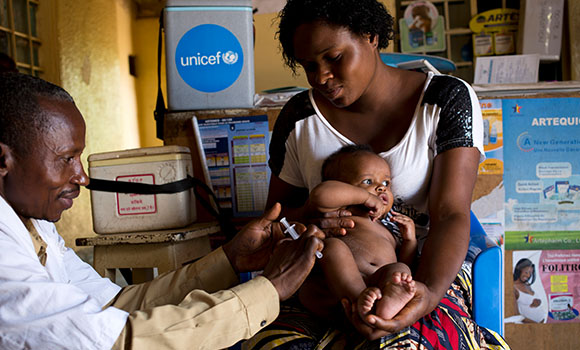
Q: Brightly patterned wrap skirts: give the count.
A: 1